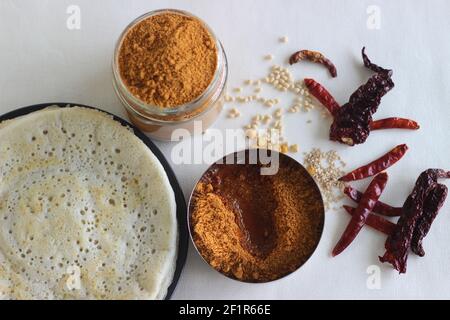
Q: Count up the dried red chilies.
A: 10